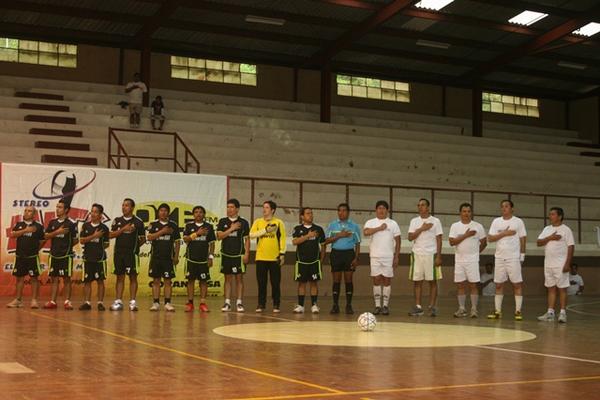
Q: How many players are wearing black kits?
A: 8